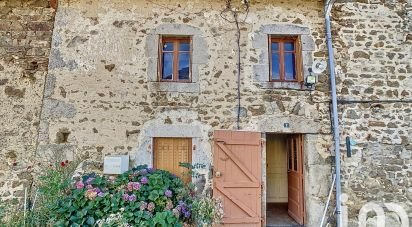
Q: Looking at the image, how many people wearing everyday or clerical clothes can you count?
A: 0